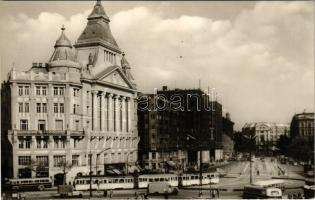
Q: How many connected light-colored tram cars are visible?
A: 3